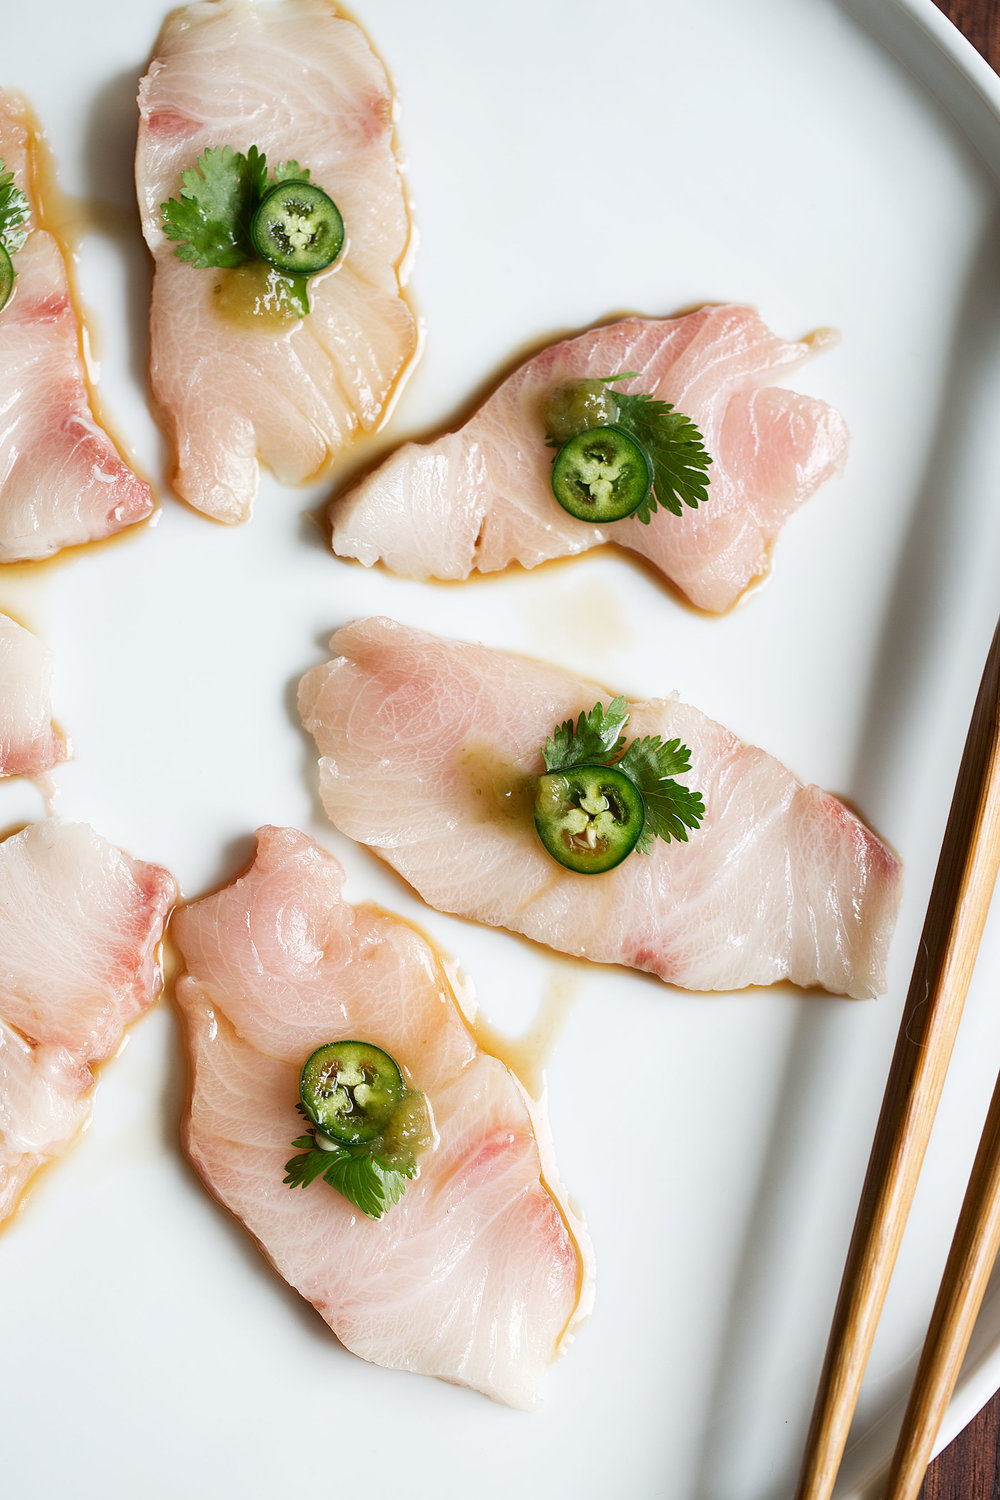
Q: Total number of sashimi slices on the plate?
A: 7